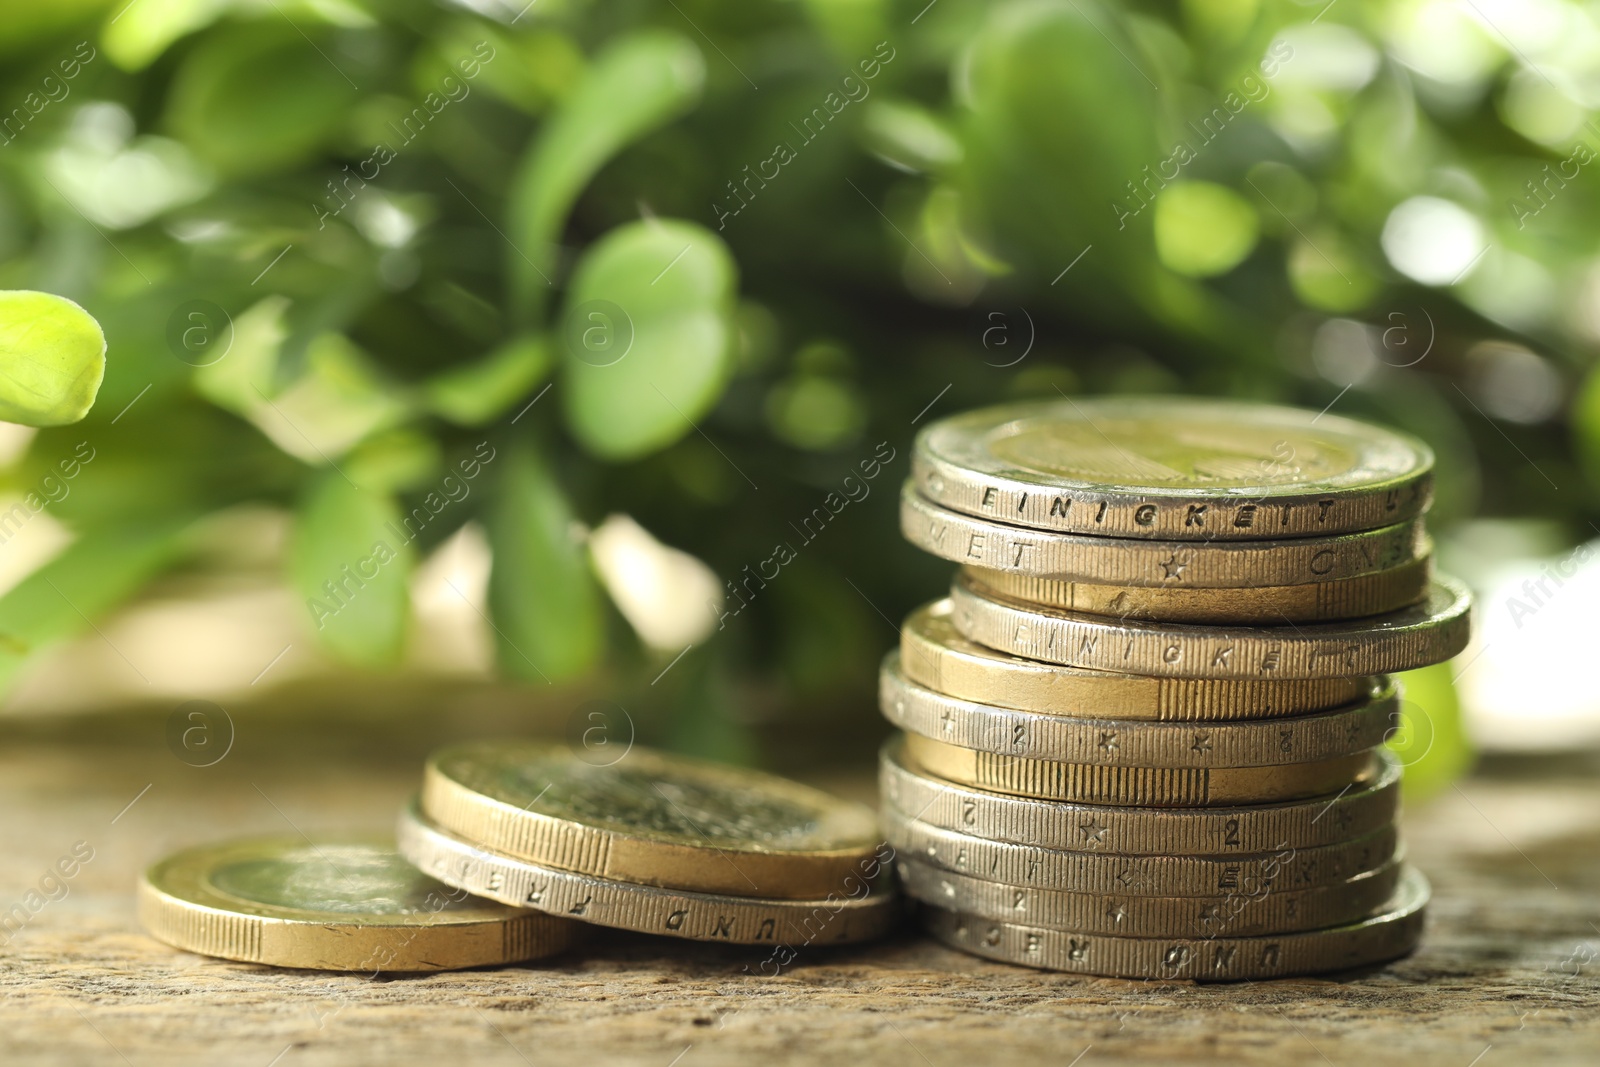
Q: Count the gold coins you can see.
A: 5